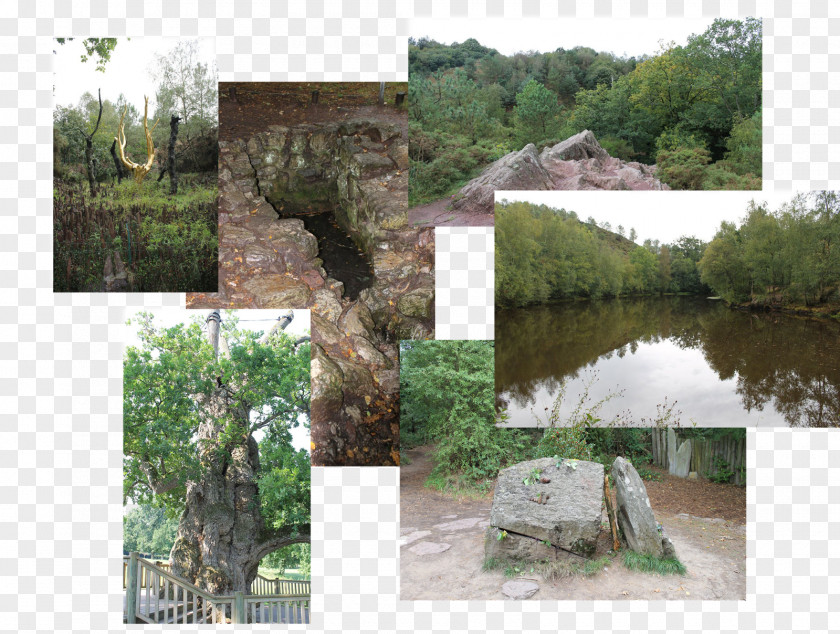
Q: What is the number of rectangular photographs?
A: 6